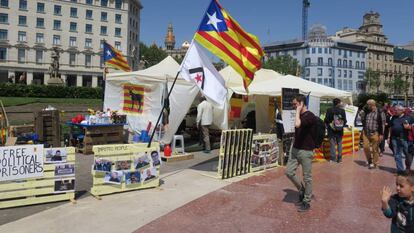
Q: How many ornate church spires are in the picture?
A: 1